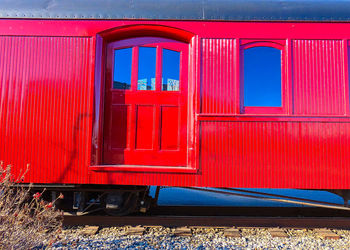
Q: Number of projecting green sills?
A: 0